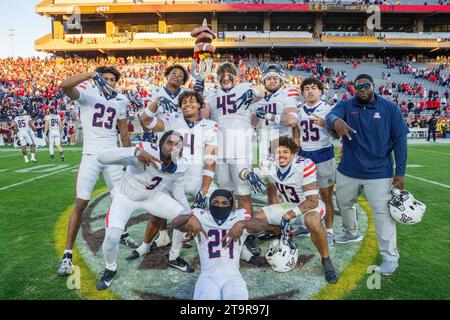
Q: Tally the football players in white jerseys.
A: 11